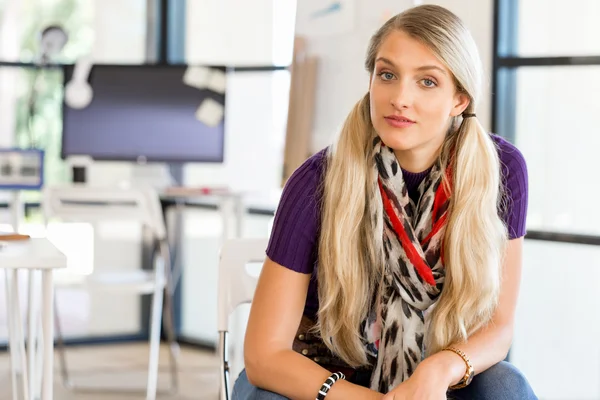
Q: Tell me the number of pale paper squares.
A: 3